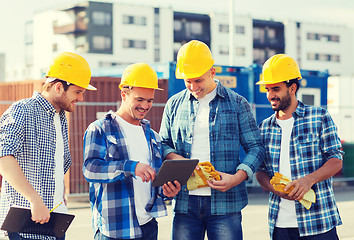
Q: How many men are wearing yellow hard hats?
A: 4